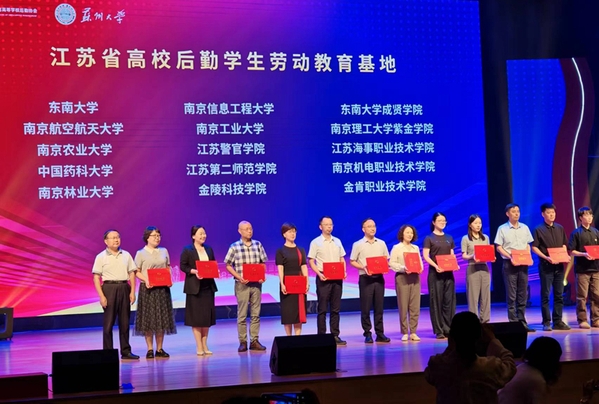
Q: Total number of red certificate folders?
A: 12